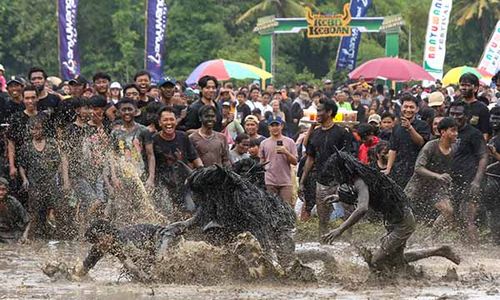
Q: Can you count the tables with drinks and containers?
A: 1